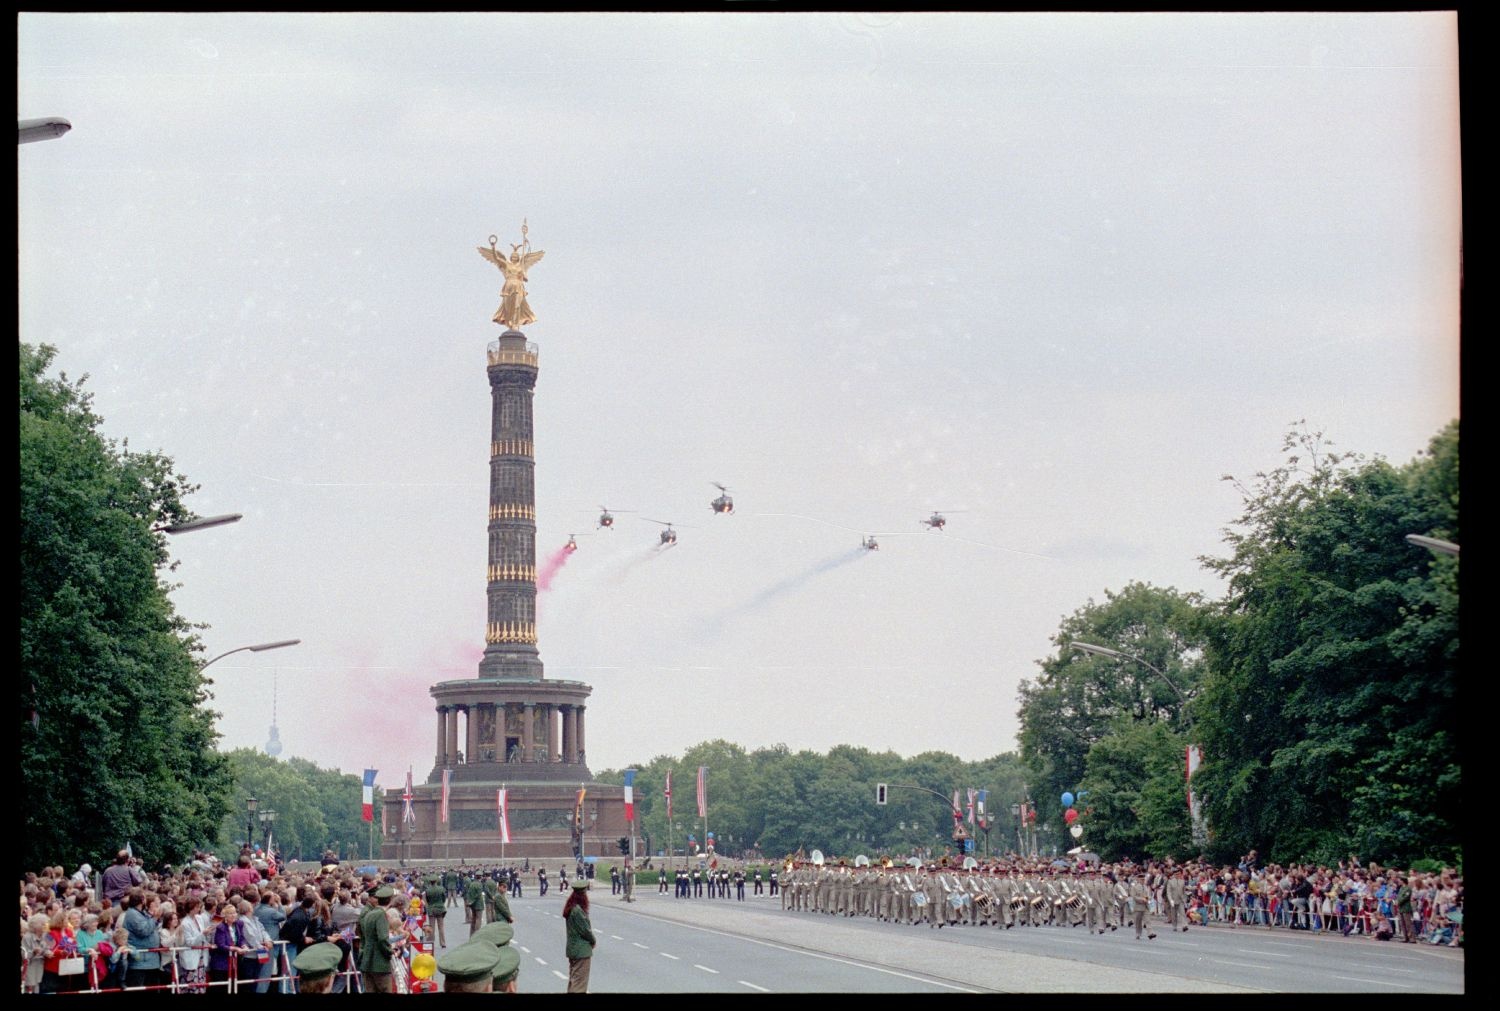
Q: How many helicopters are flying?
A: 6